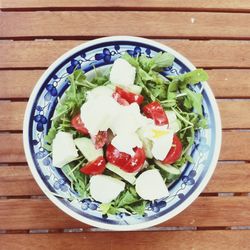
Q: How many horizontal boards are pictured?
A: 9